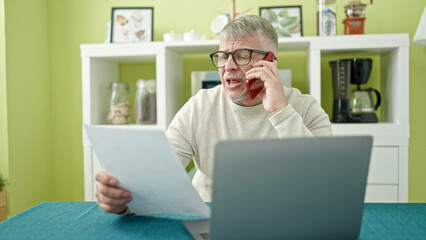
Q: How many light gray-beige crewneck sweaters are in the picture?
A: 1